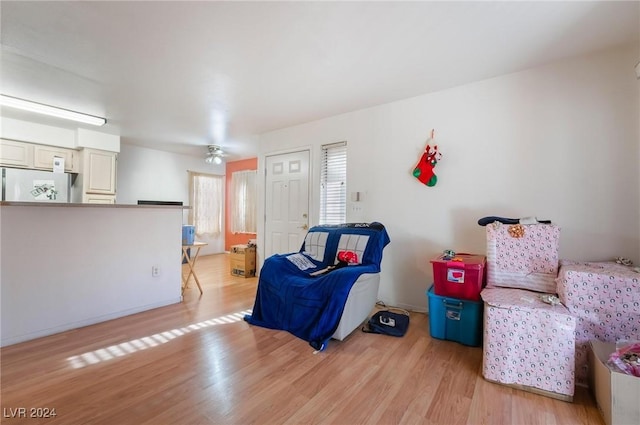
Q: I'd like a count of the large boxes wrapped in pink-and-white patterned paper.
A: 3